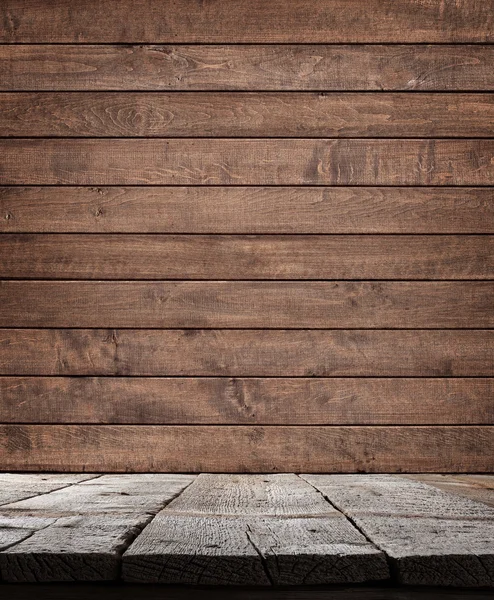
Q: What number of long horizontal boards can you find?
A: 10